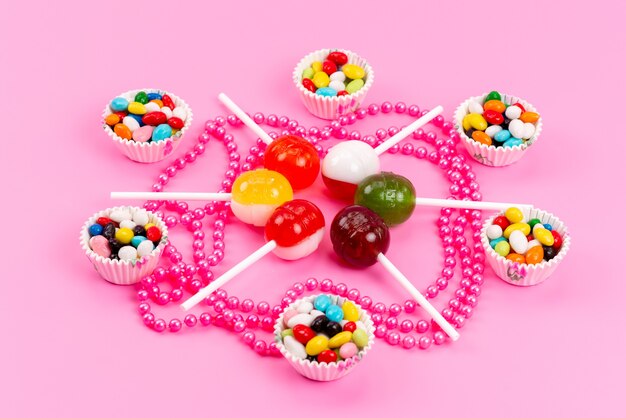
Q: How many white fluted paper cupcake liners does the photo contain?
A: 6